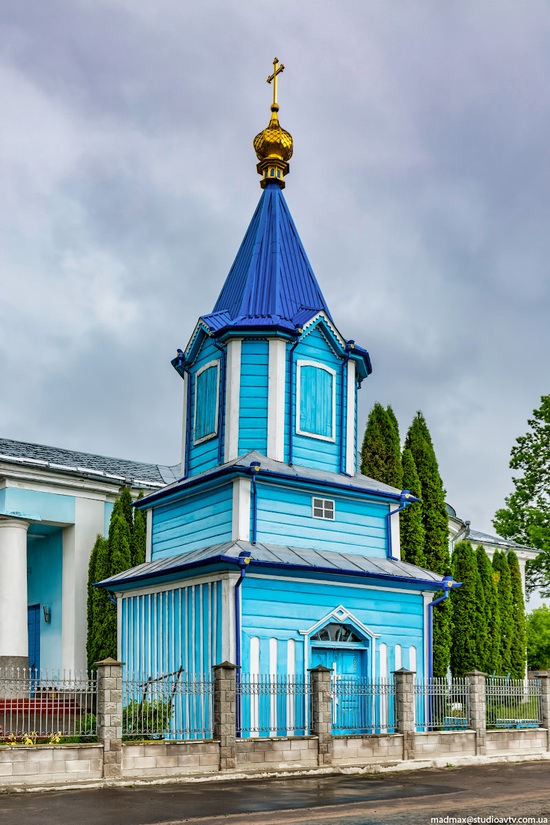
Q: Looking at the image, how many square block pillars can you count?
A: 6